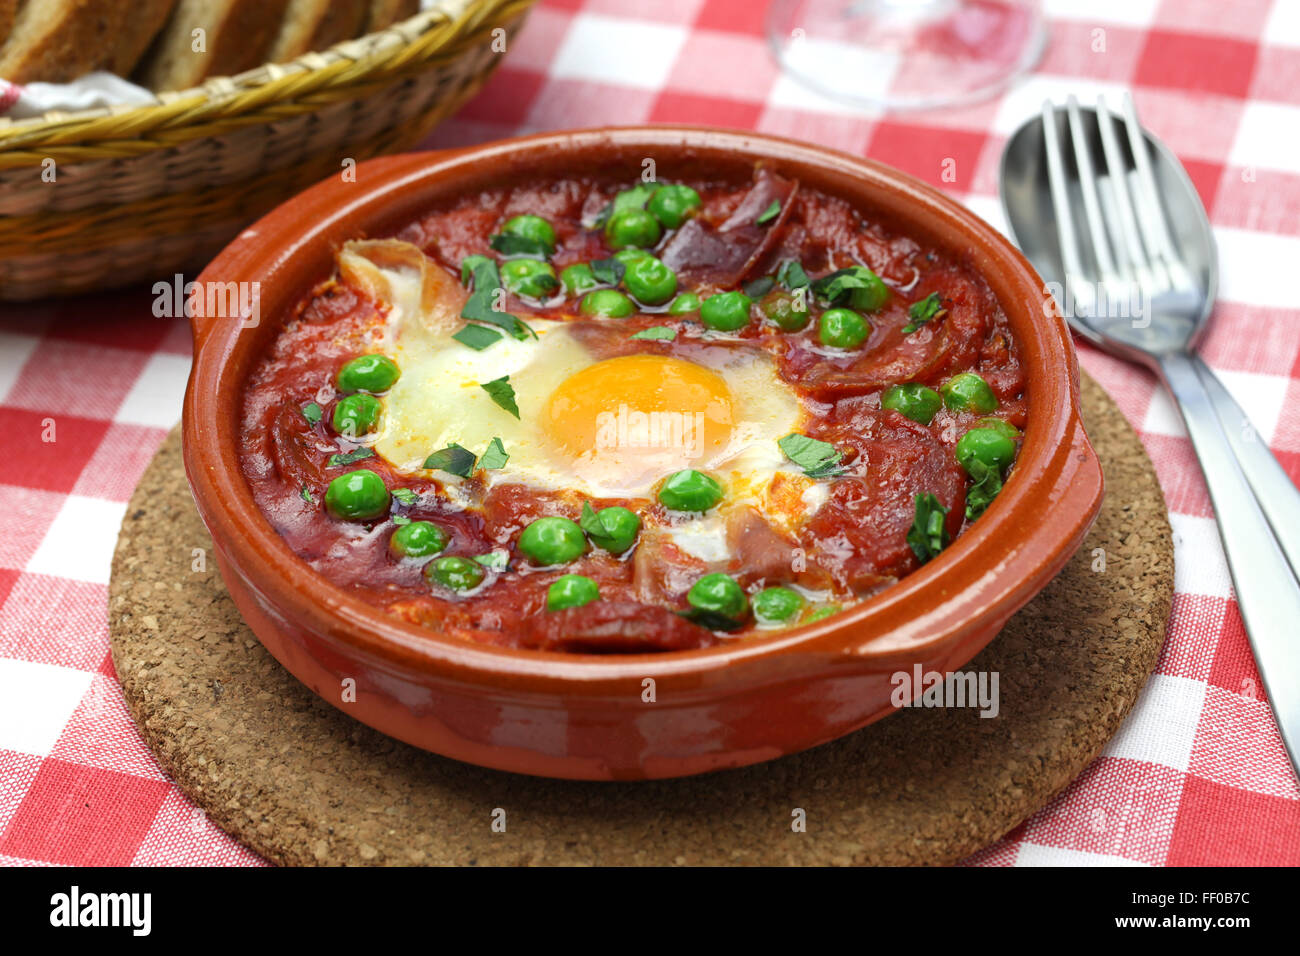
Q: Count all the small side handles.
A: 2